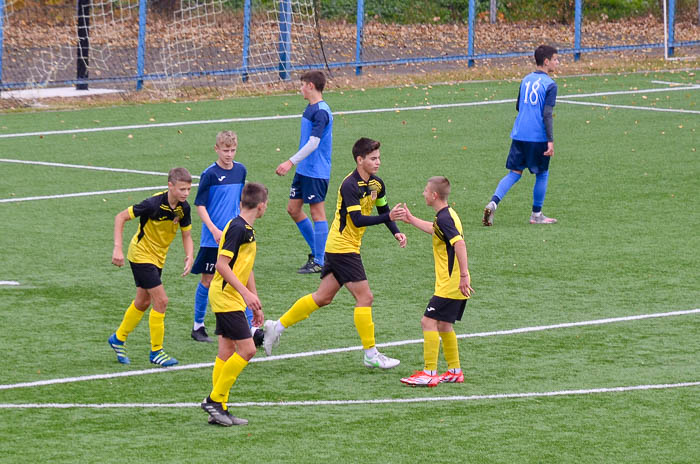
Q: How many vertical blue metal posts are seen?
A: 8